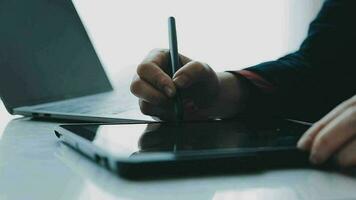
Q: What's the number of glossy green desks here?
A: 0